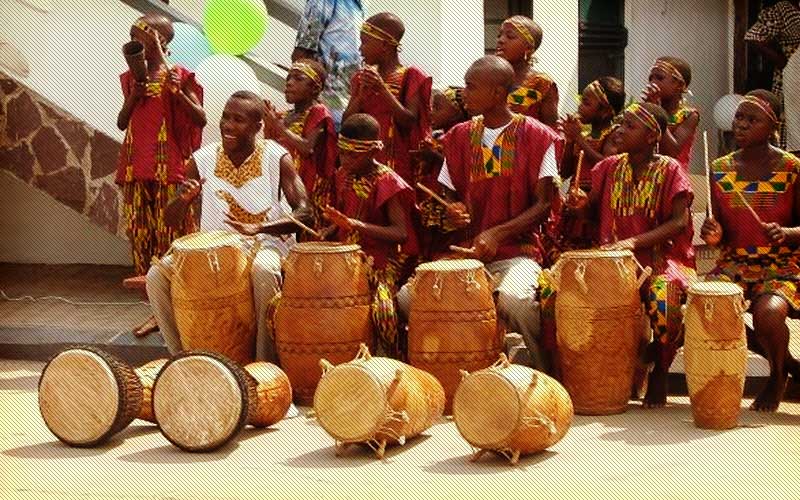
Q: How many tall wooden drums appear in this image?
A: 5